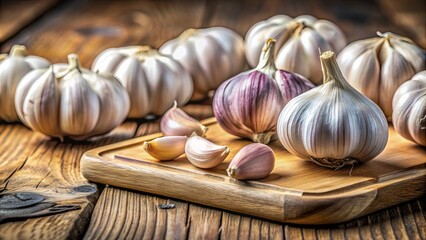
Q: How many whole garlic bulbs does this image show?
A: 9